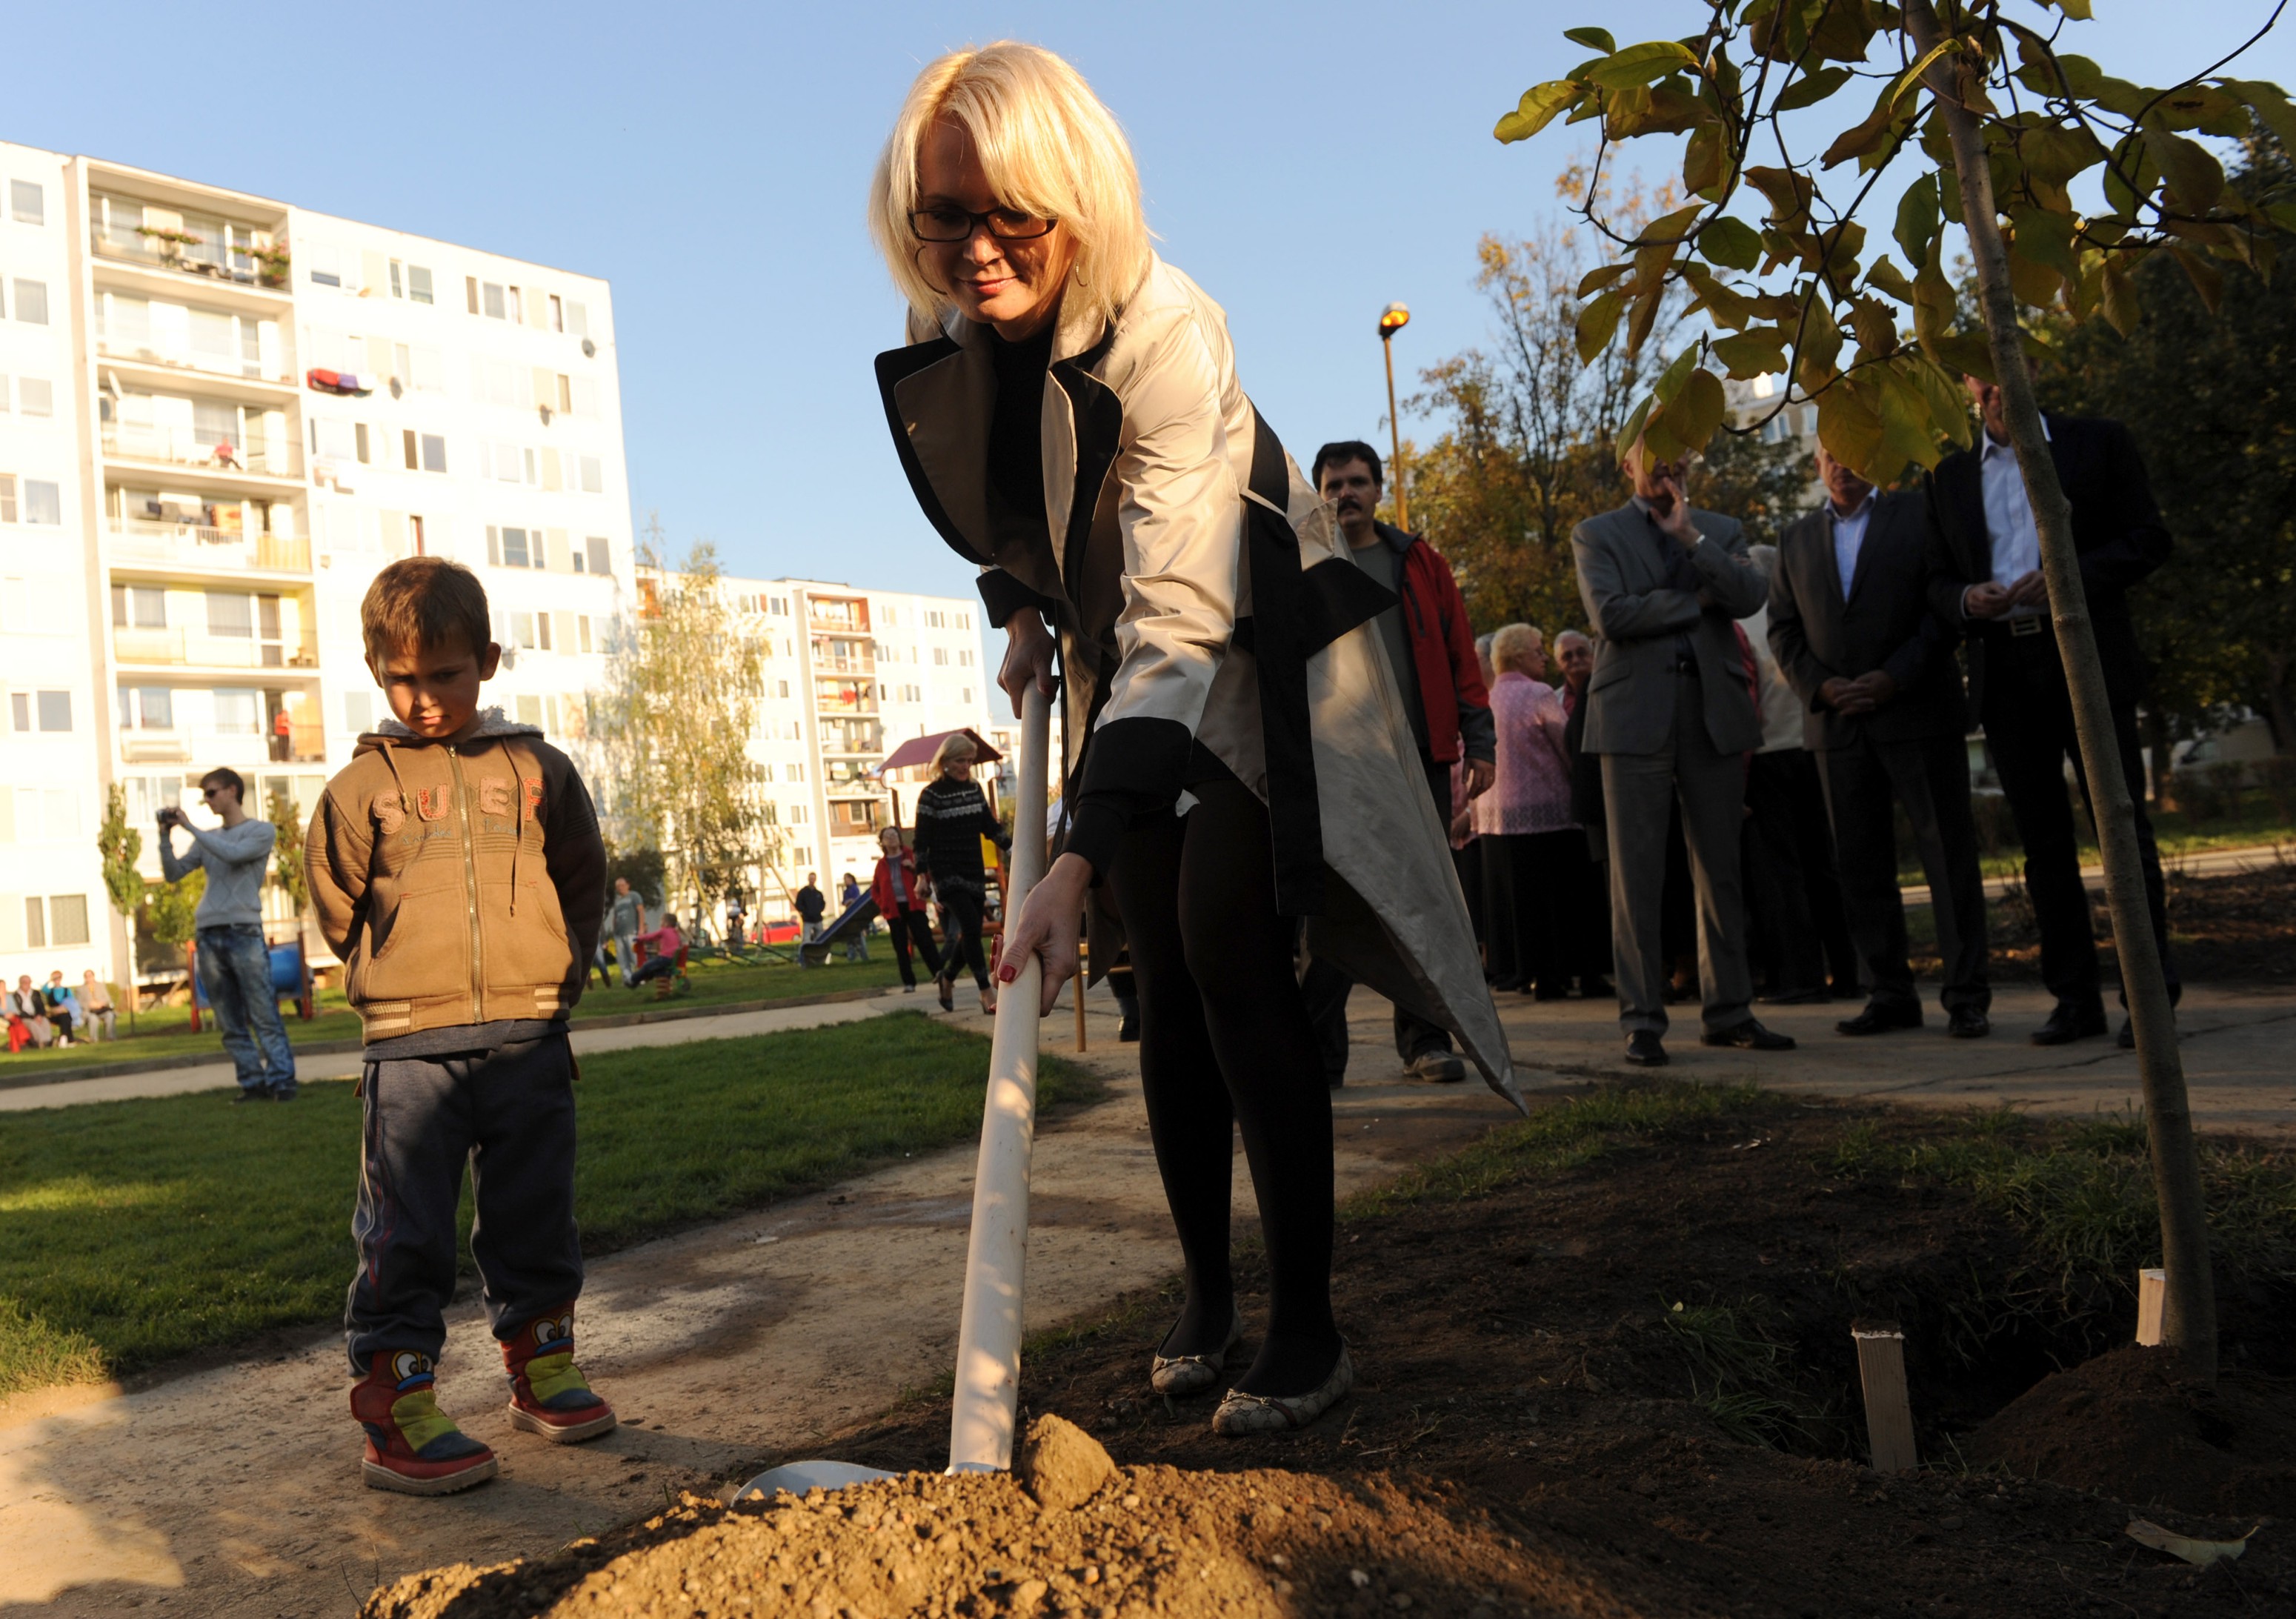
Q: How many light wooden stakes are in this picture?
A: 2